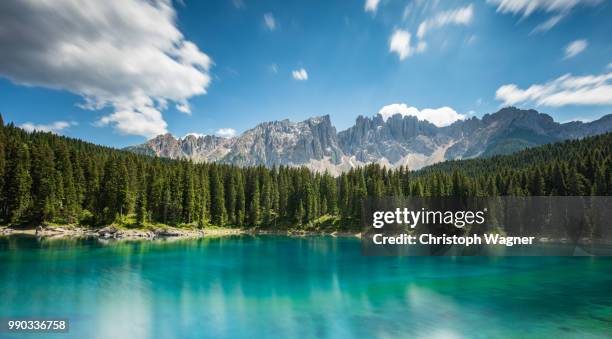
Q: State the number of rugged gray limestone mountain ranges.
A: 1